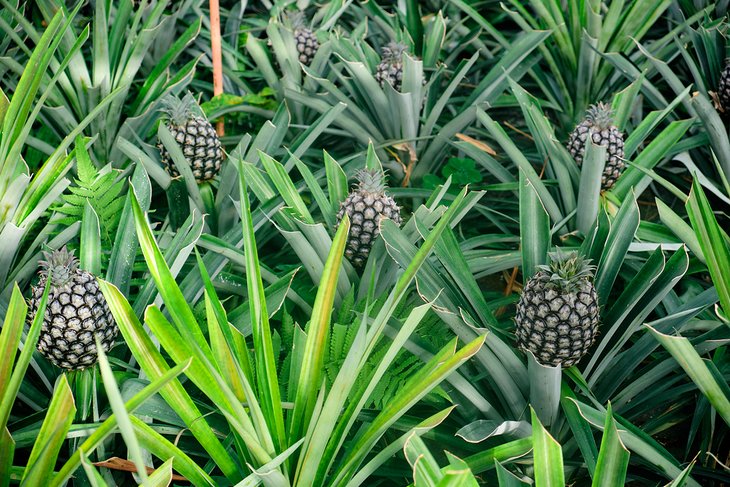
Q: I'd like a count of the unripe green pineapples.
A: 8